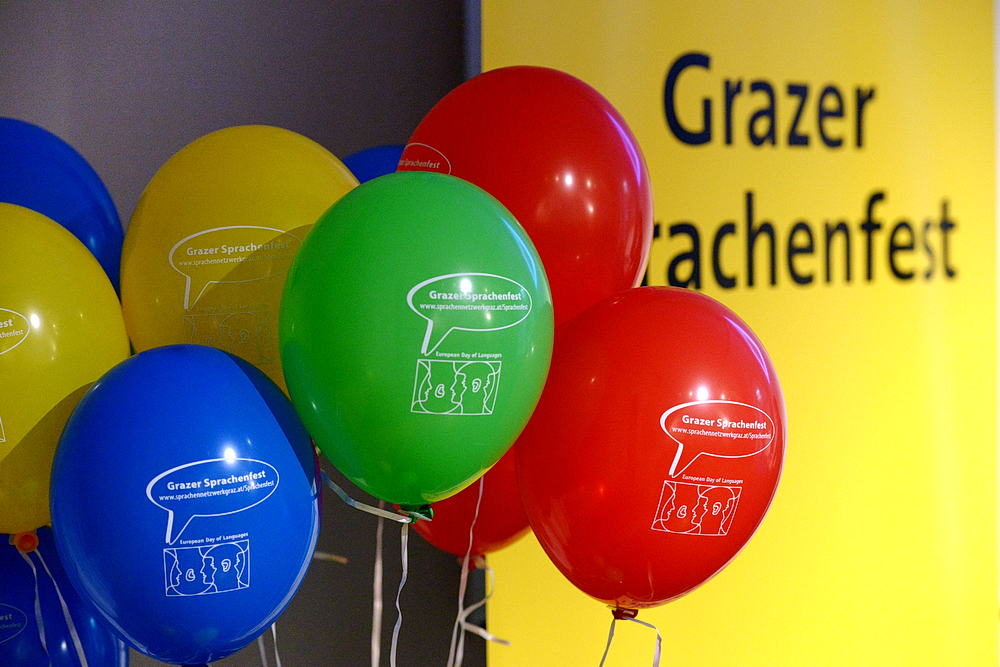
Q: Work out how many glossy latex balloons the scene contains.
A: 10